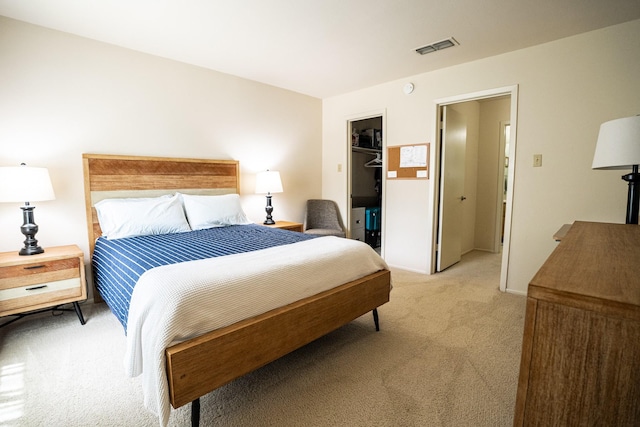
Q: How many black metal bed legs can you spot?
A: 2